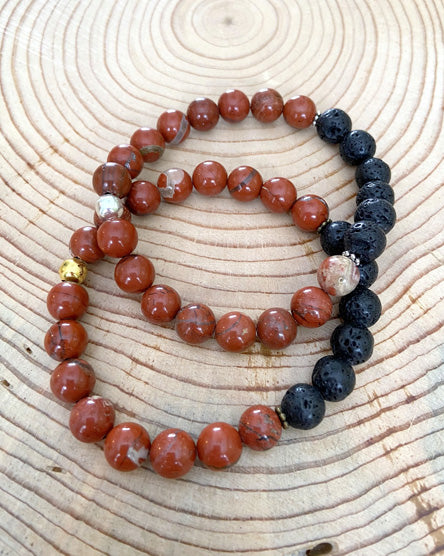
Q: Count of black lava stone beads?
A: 12